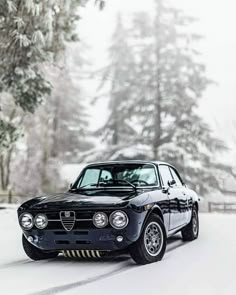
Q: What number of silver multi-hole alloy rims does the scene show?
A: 2